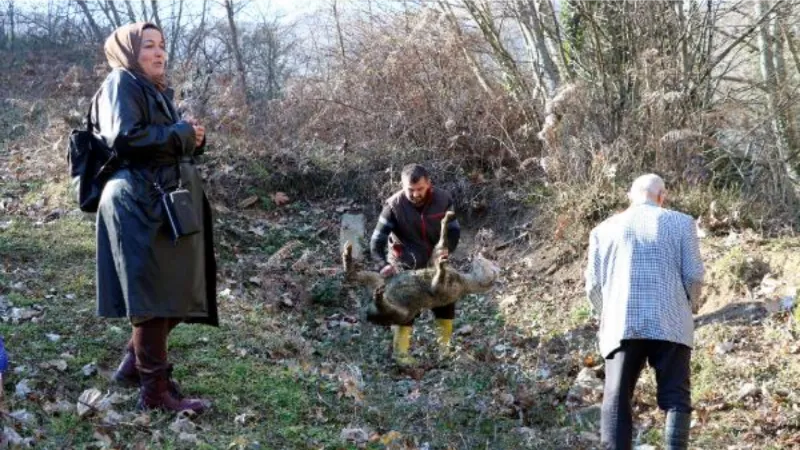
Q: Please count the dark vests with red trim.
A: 1